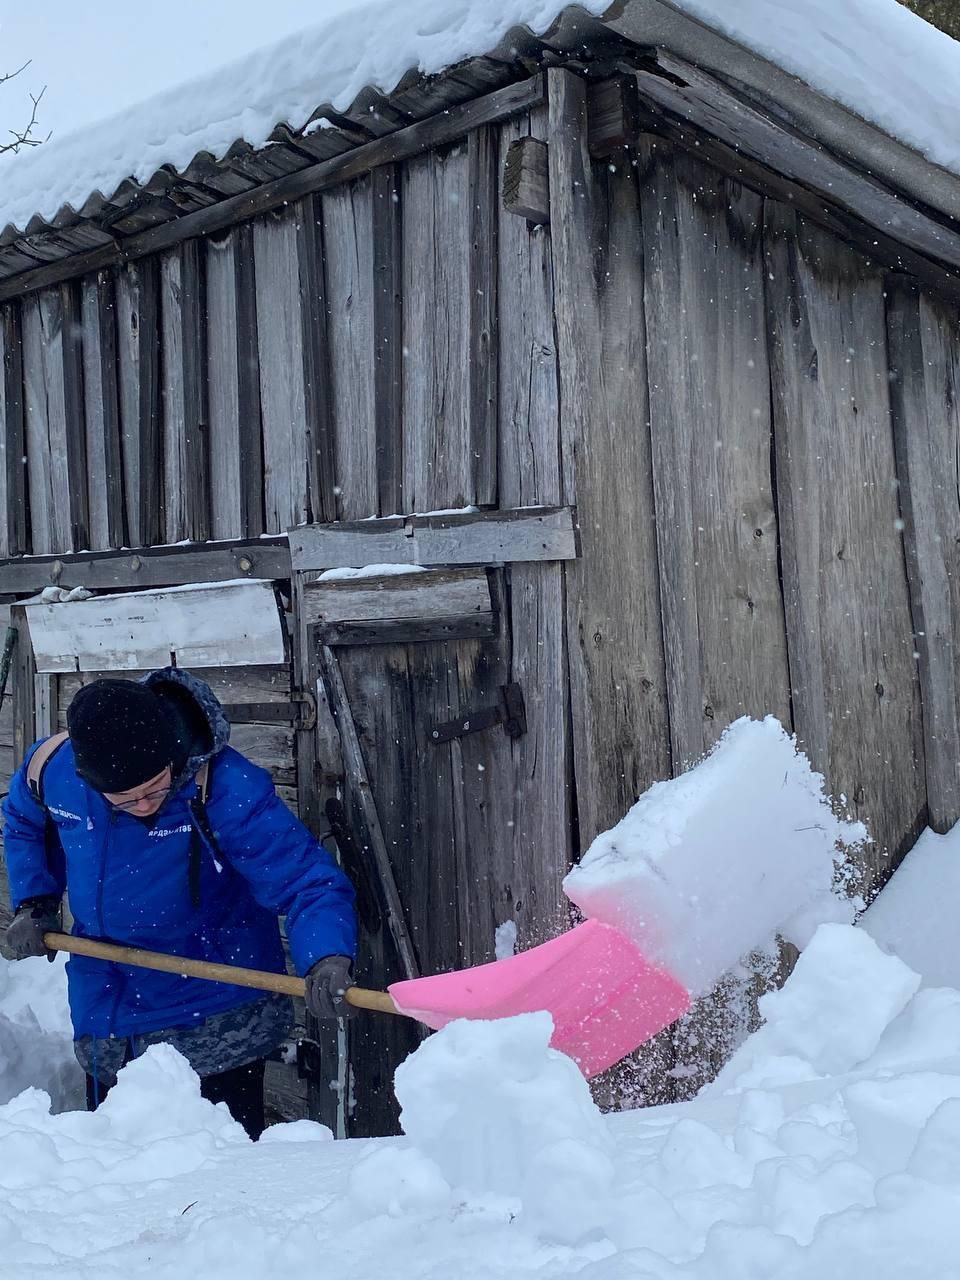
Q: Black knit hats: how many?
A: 1